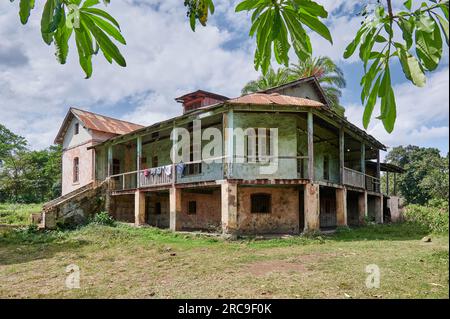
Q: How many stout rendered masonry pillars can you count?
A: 7